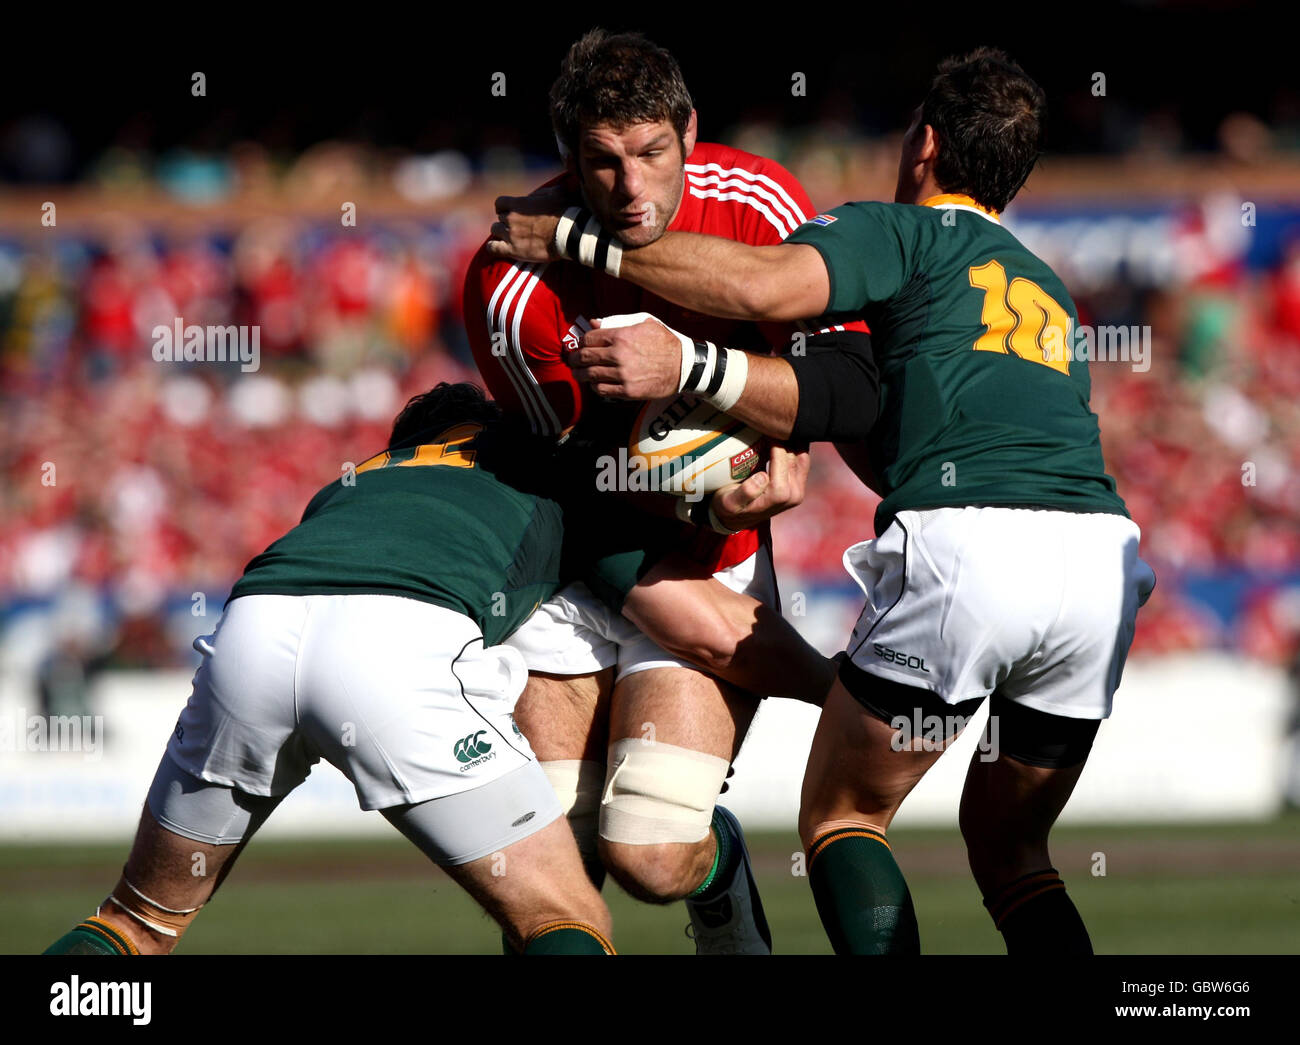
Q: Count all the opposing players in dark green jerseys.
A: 2